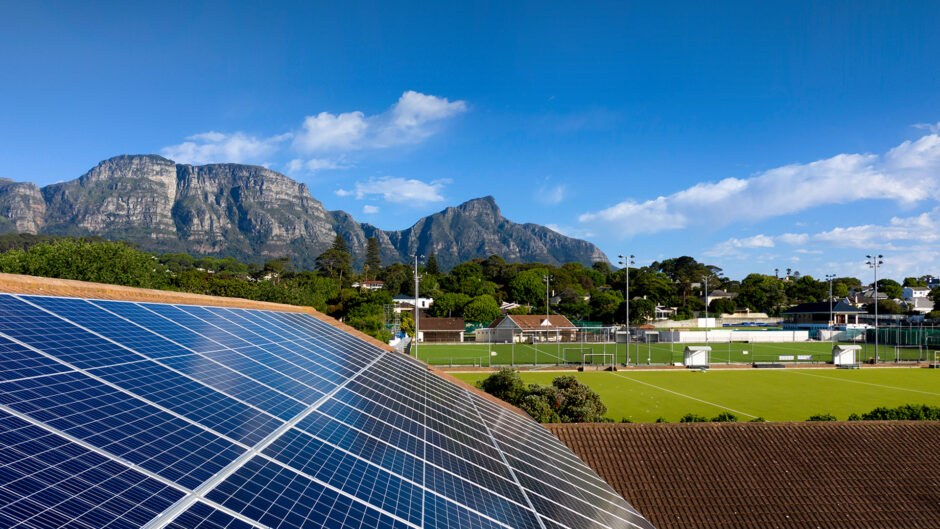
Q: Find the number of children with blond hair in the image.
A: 0